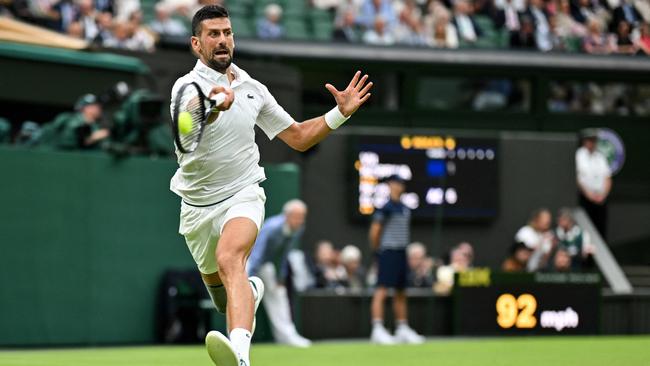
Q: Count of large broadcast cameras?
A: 1